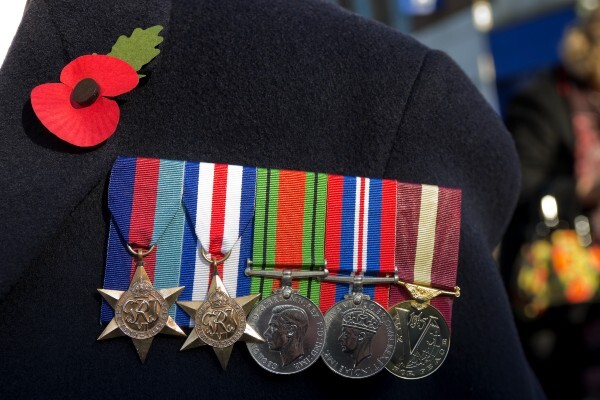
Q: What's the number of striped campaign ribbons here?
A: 5